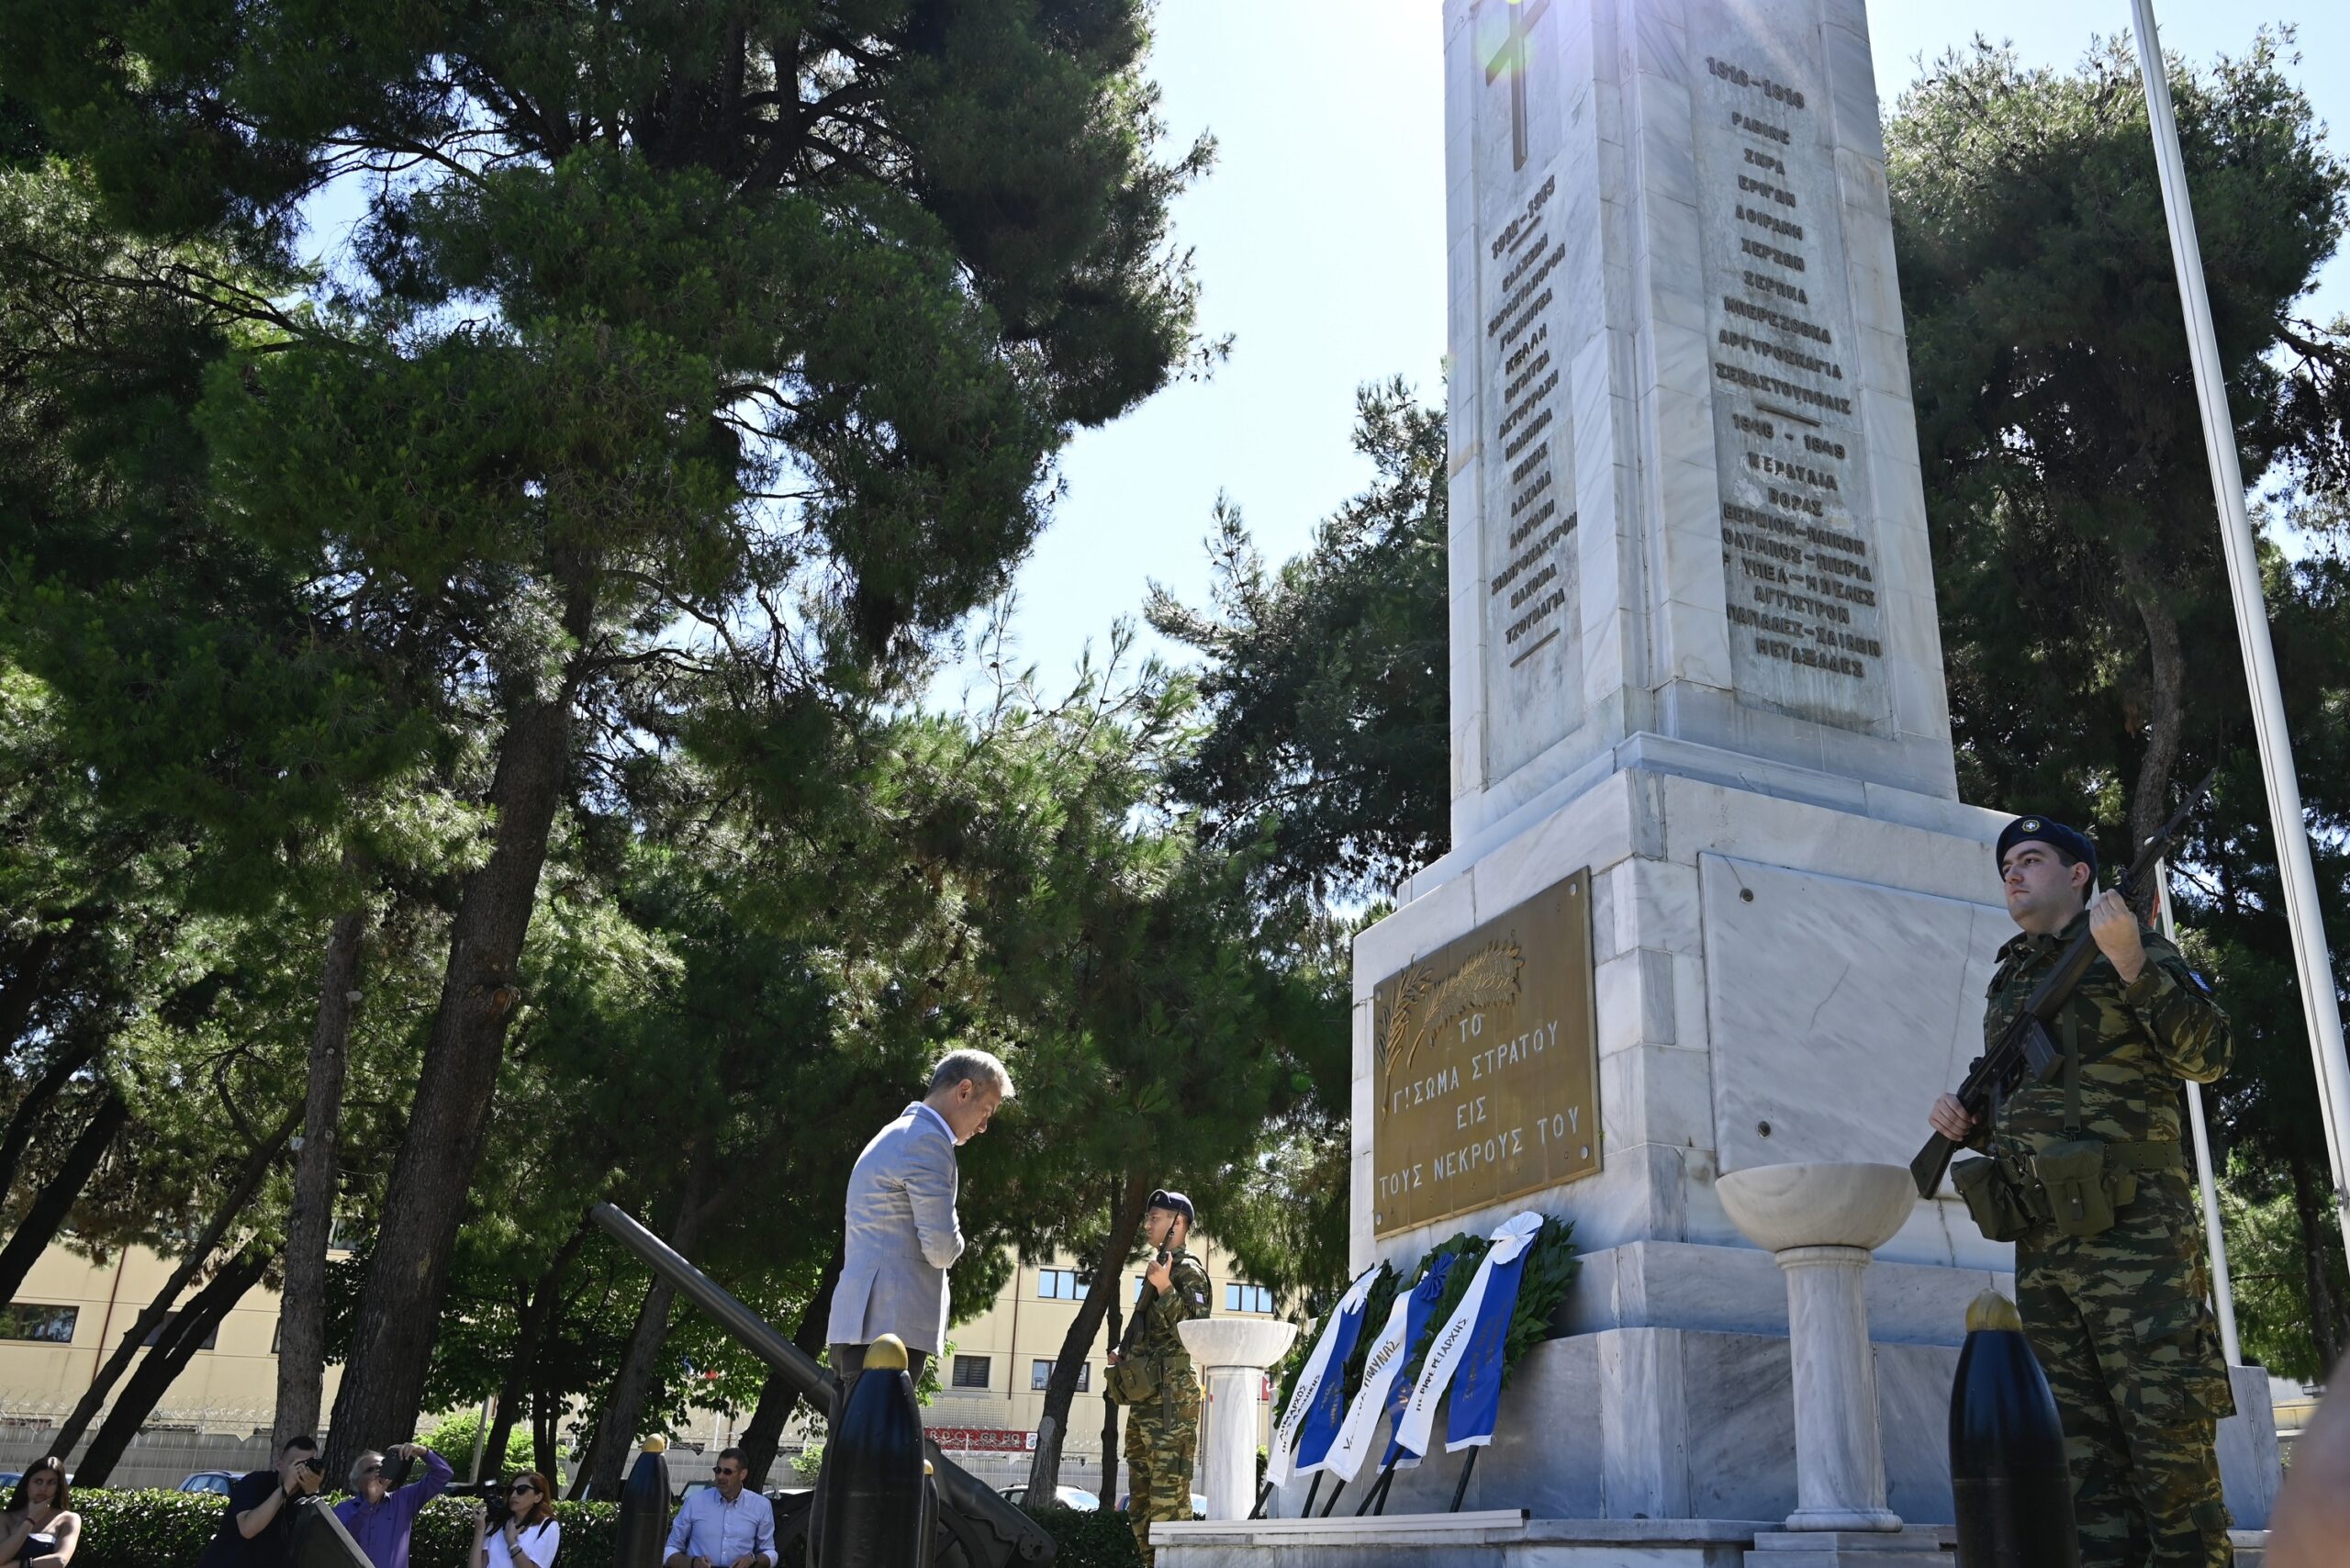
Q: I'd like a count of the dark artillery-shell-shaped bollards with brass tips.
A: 4